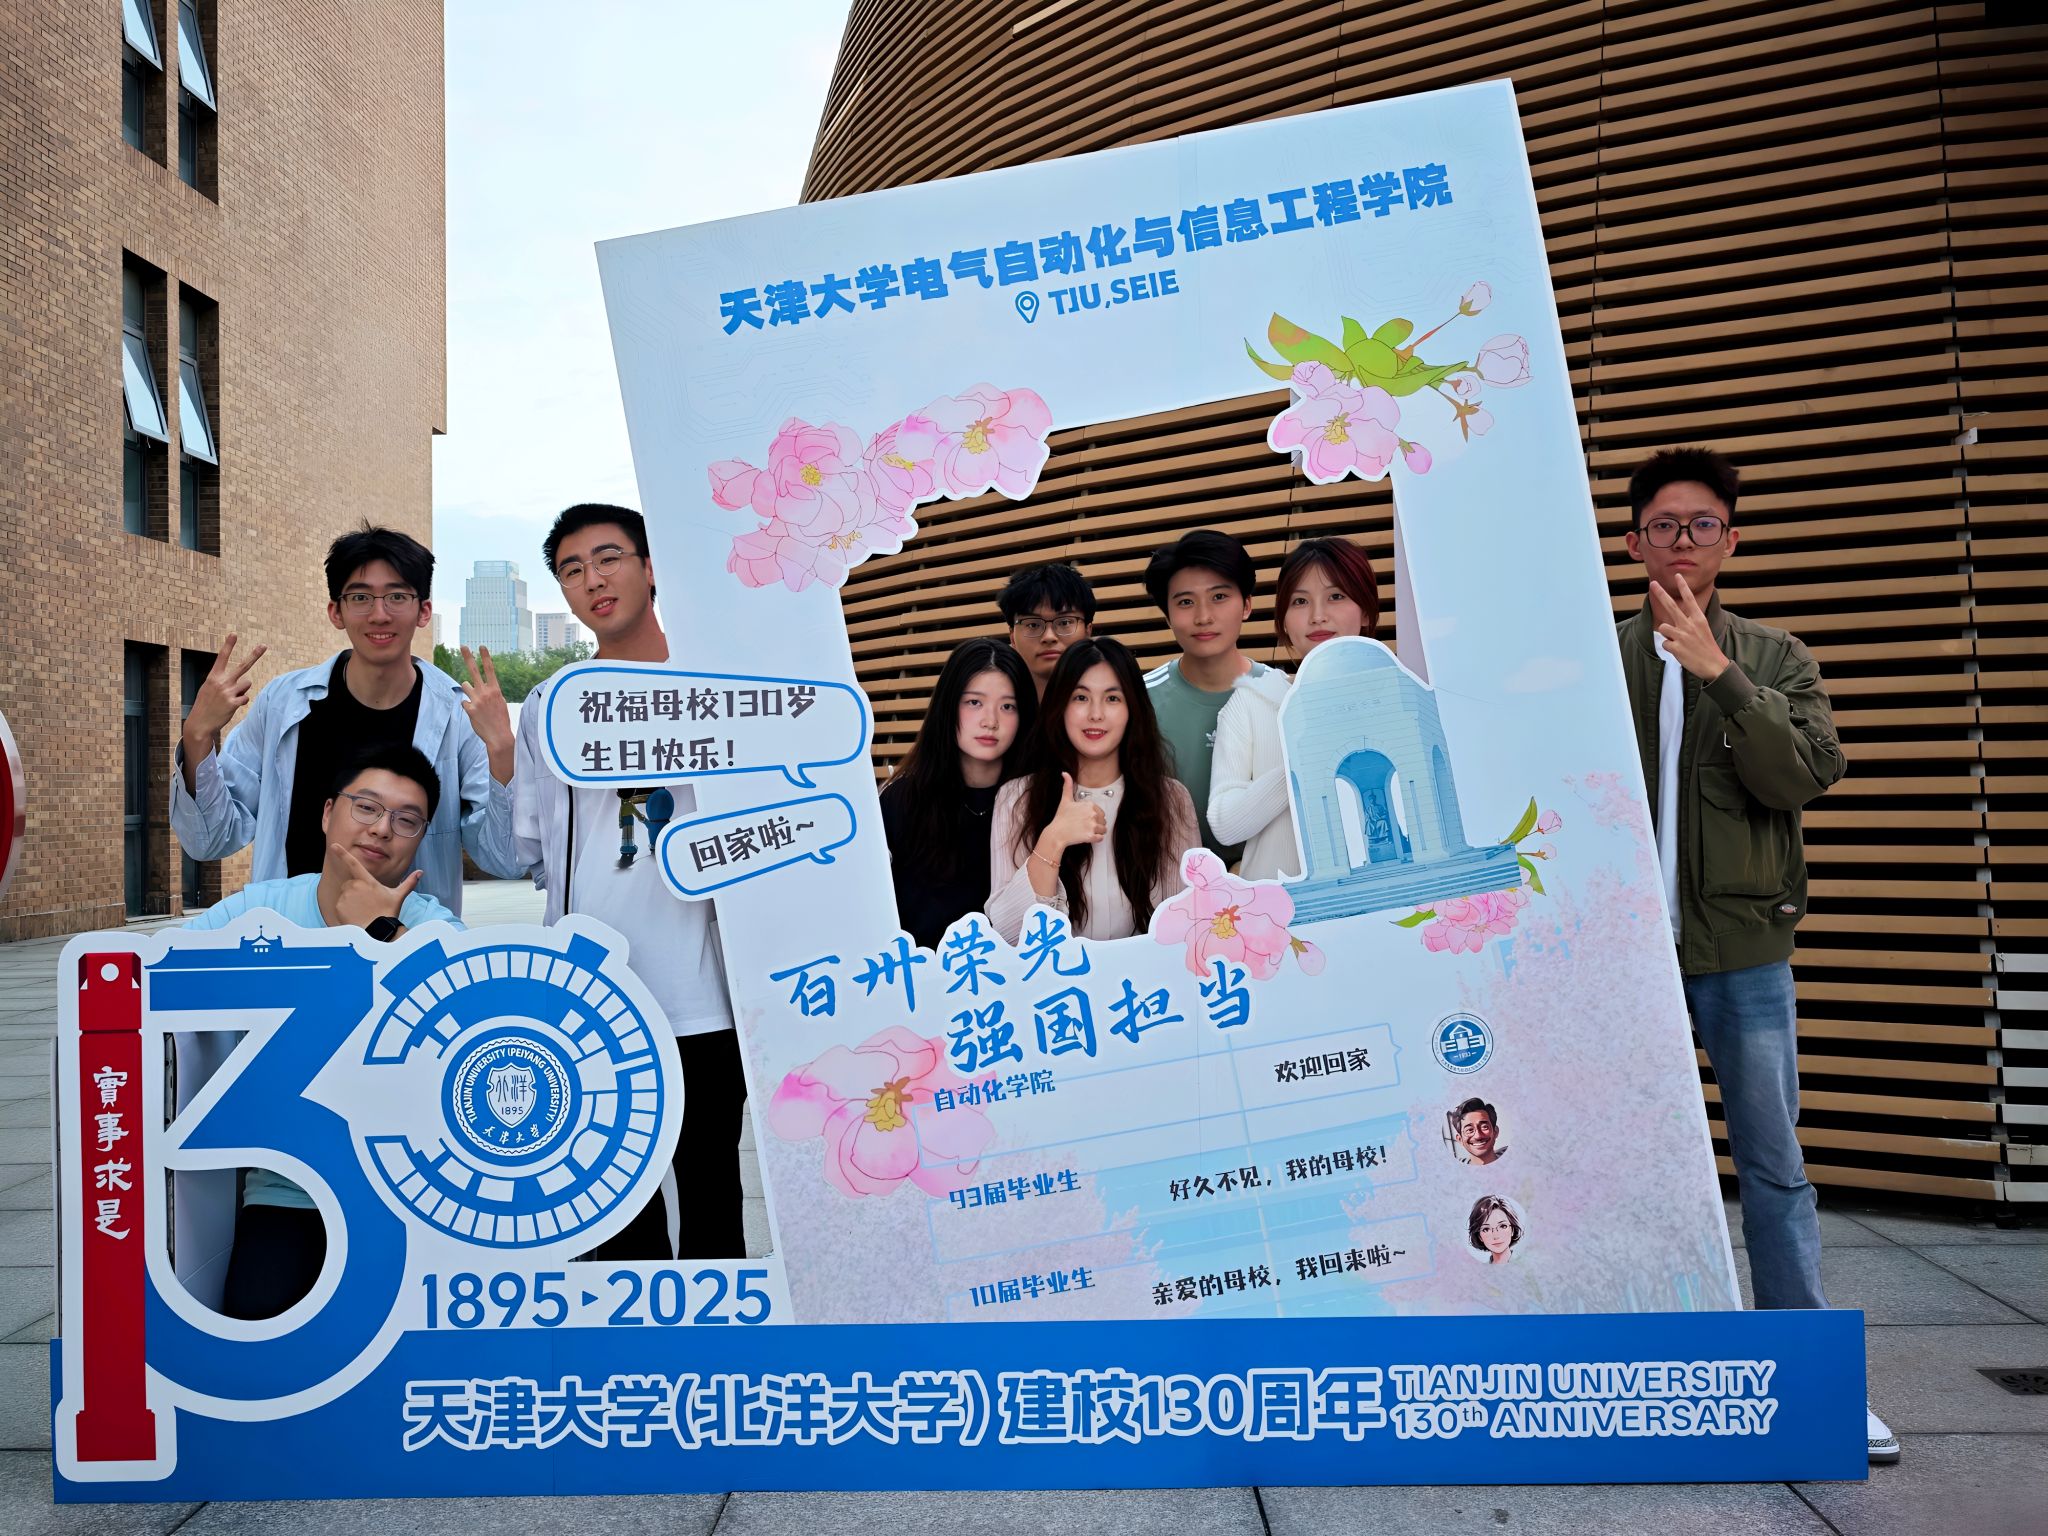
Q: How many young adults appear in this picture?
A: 9